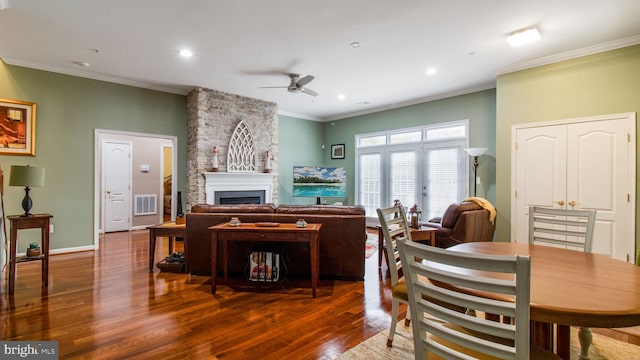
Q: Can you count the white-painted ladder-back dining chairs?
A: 3